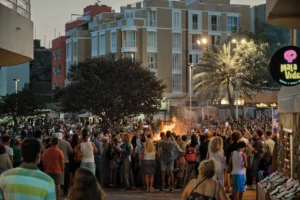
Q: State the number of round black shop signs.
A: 1